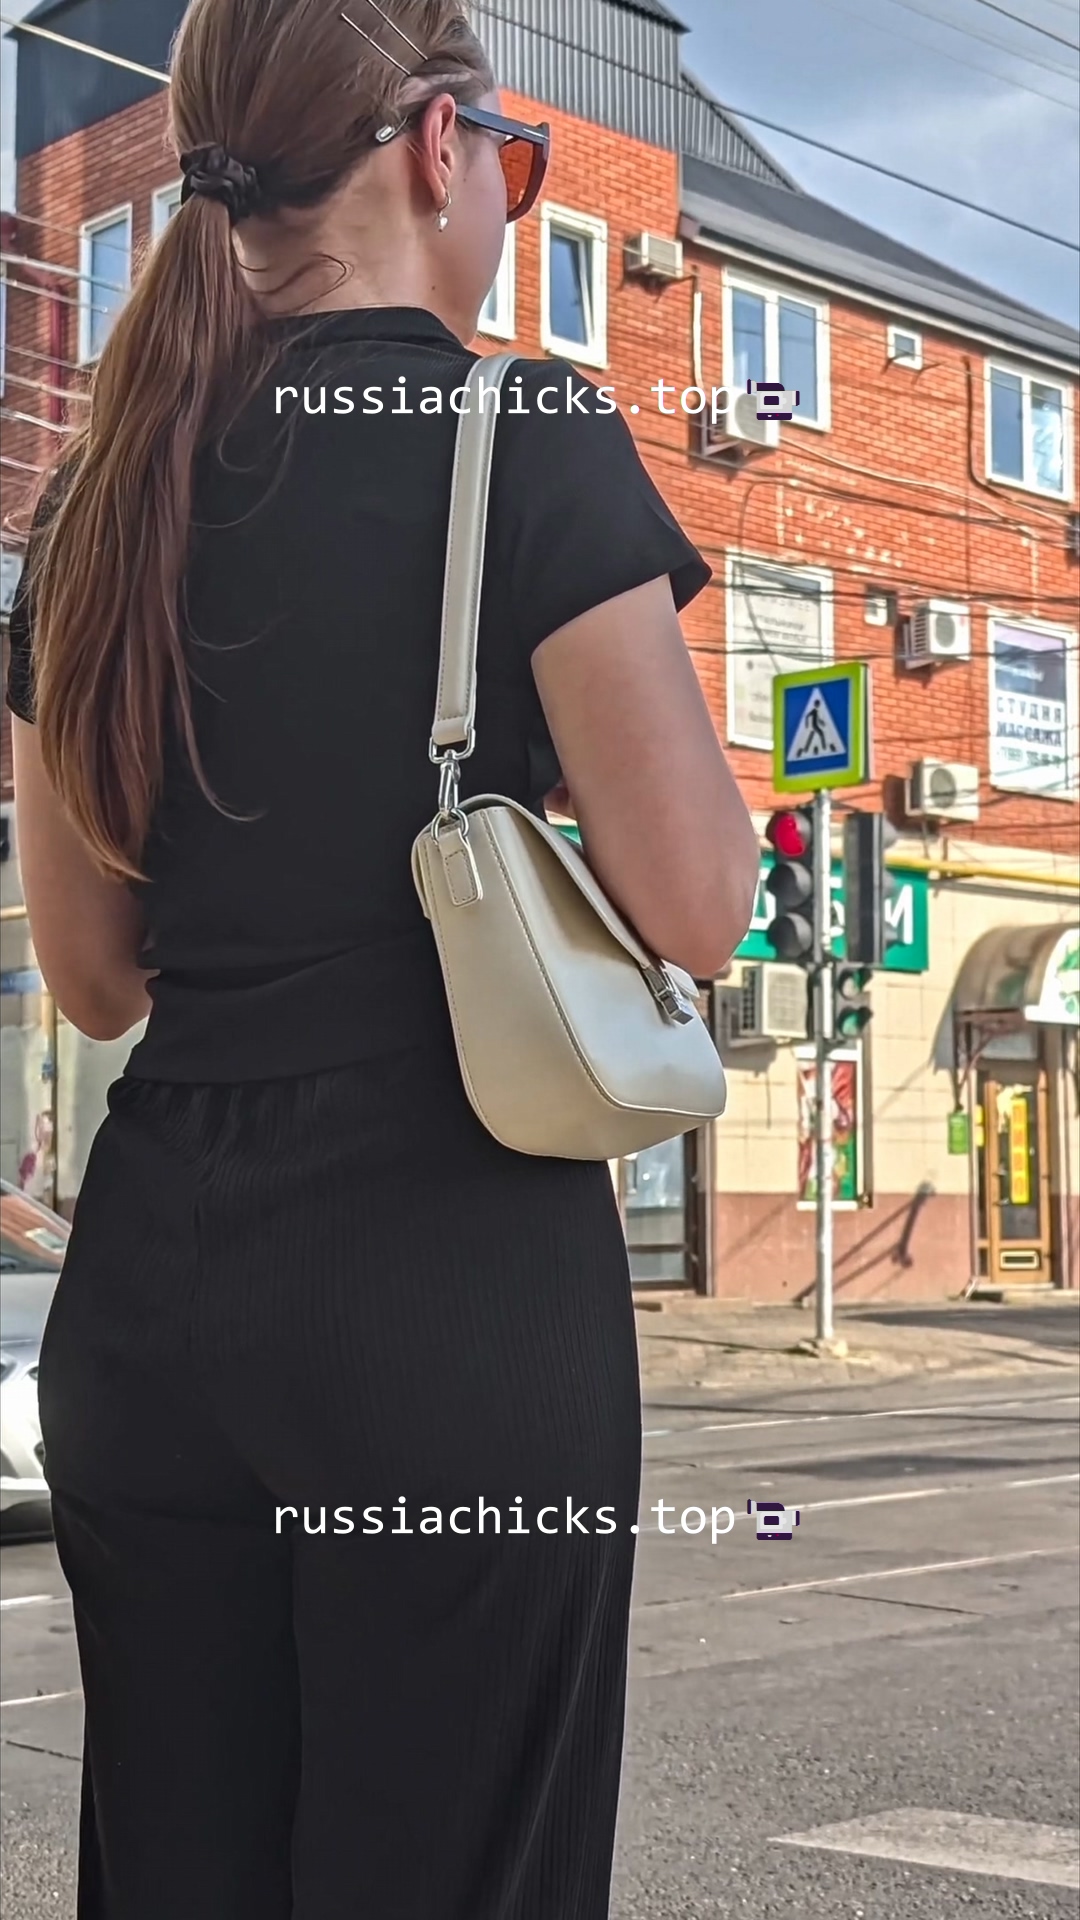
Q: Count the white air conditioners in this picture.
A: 5